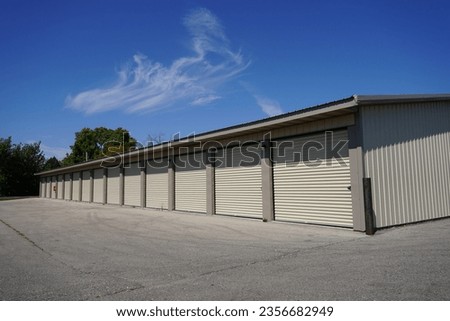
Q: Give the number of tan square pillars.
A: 15